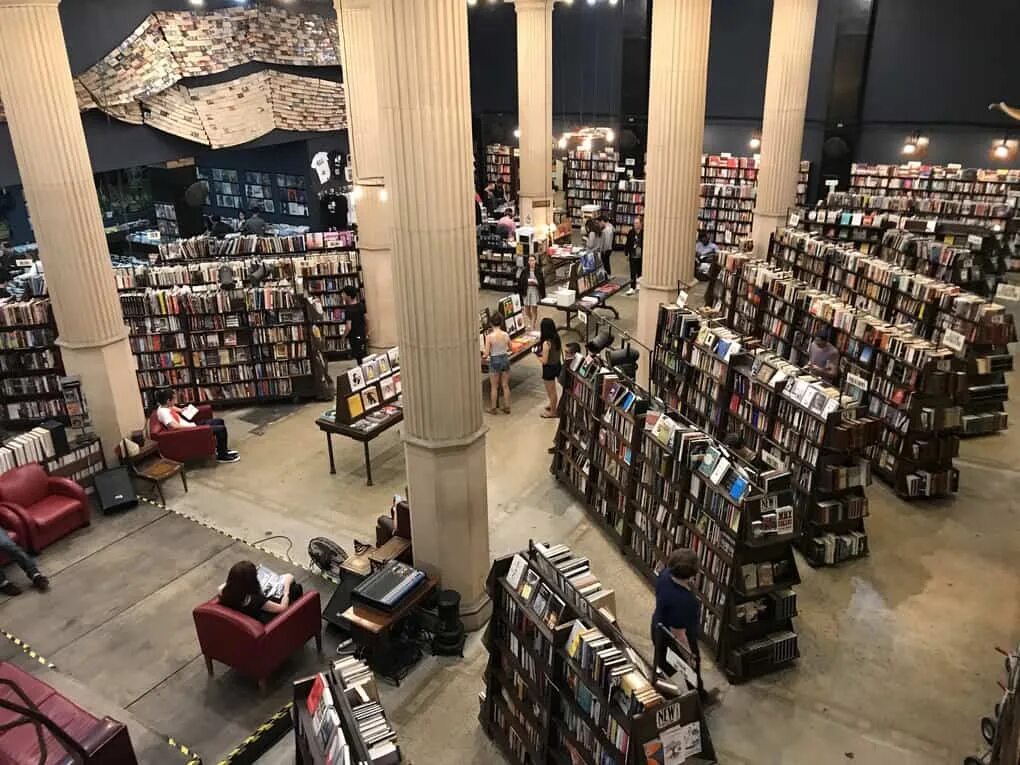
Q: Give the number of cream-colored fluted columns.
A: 6